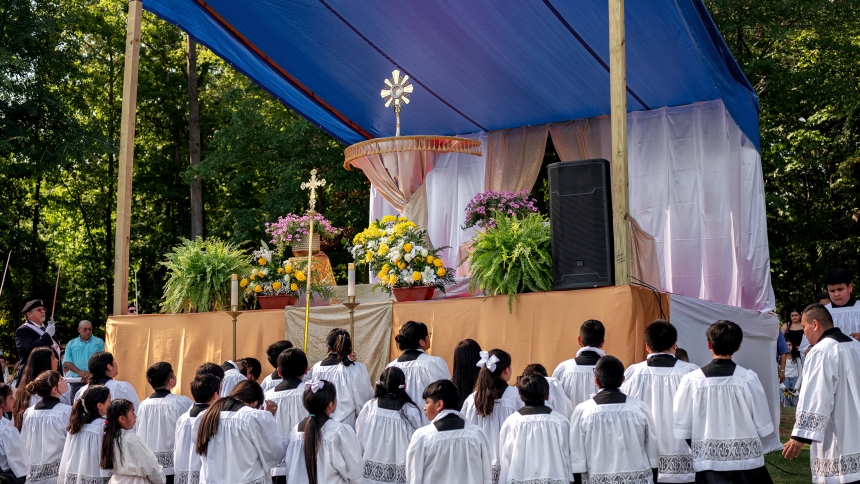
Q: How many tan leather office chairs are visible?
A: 0